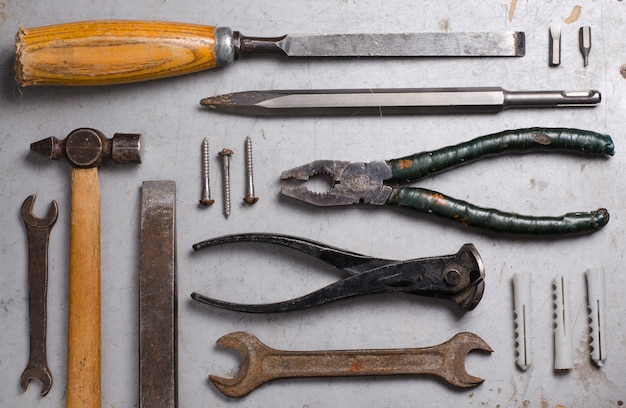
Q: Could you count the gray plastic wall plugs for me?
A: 3